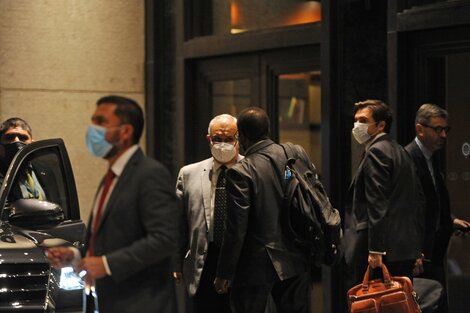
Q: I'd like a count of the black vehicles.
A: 1